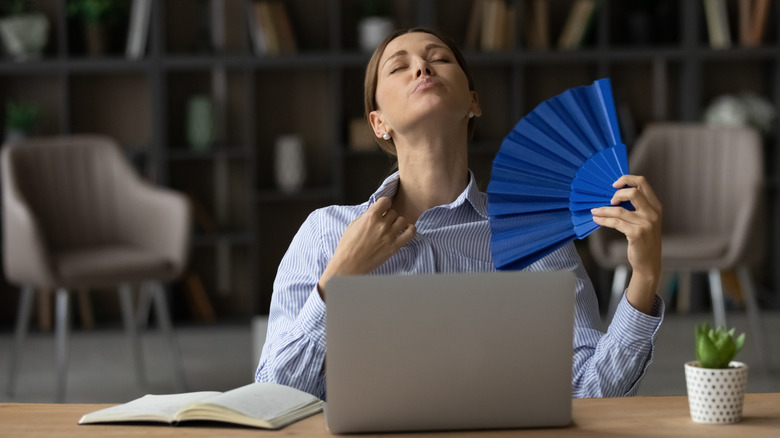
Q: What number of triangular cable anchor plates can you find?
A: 0